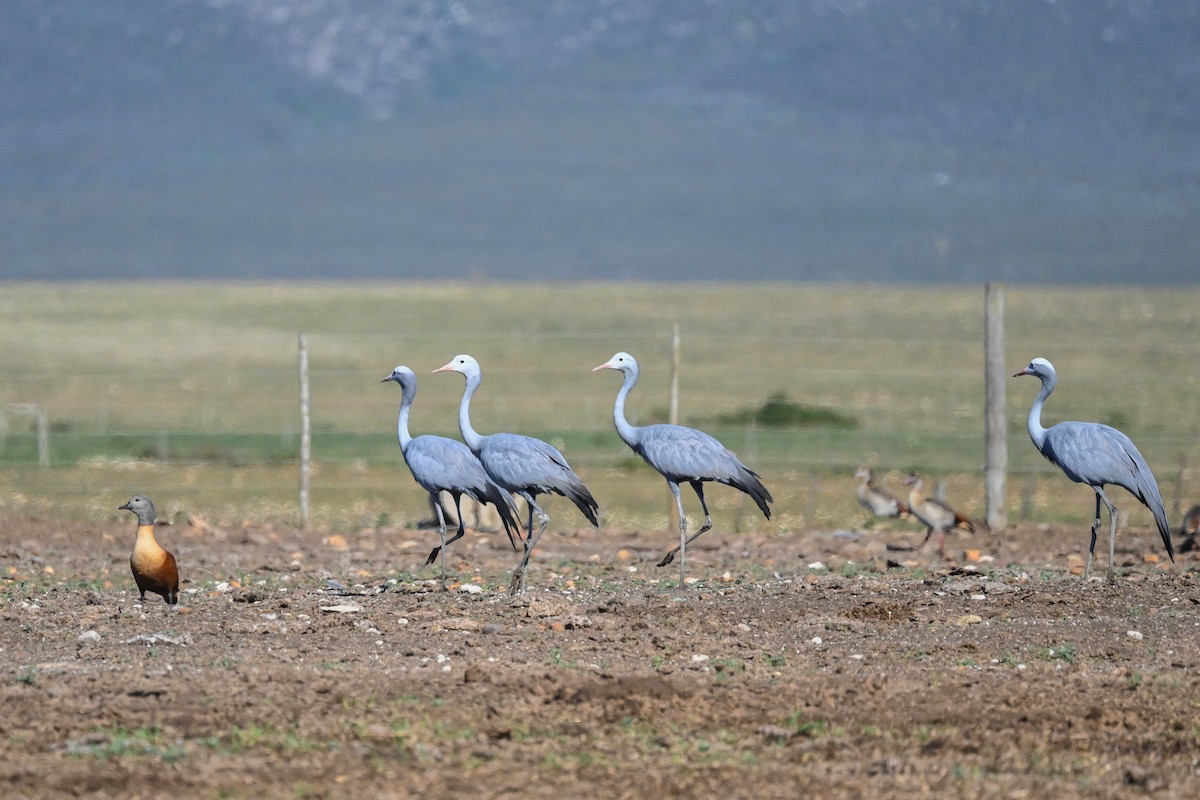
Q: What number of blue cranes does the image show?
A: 4